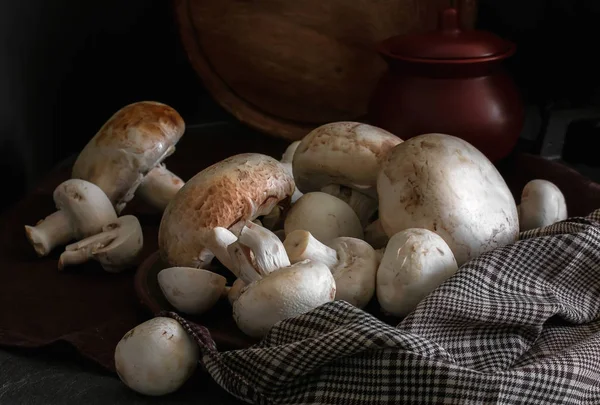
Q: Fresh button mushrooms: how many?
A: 14